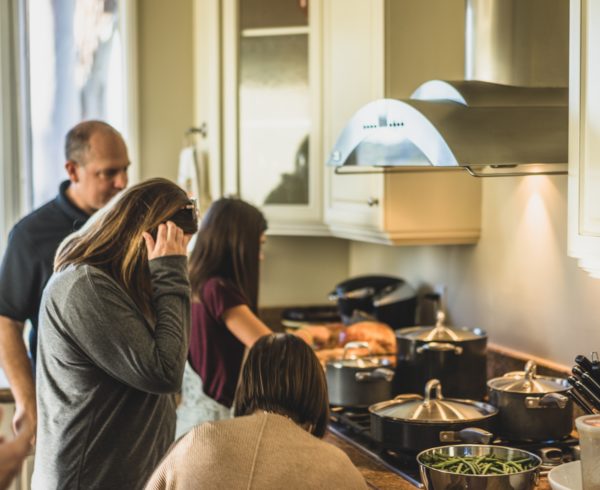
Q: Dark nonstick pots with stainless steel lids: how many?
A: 4